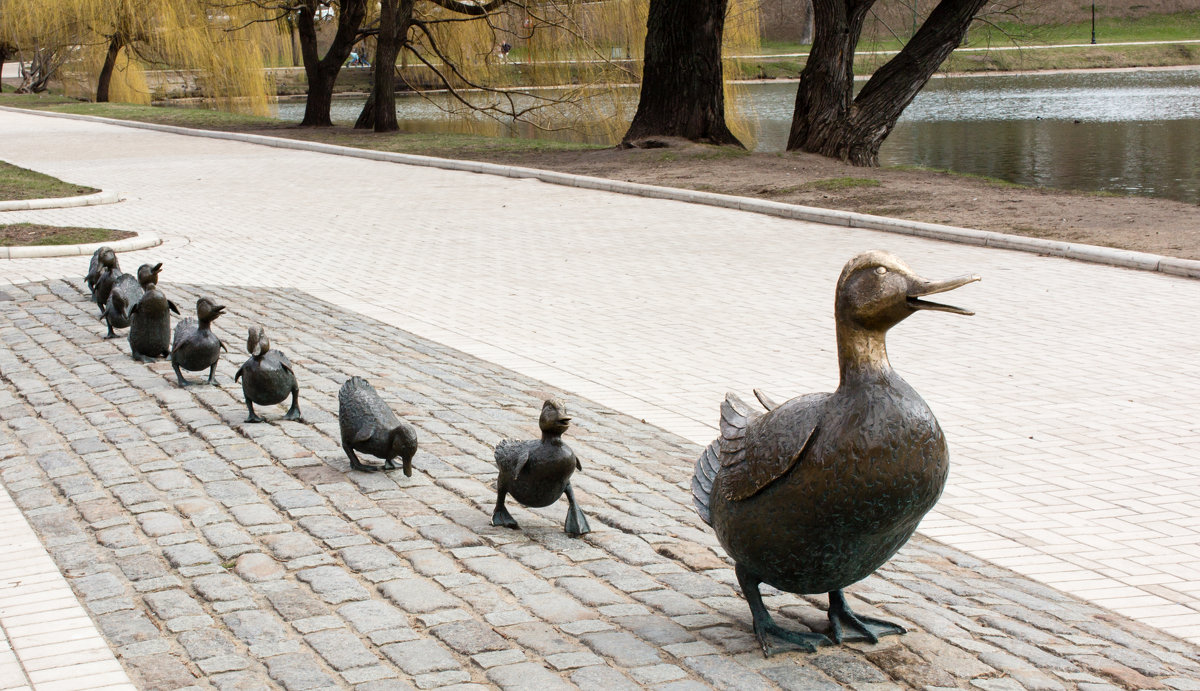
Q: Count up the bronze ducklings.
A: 8